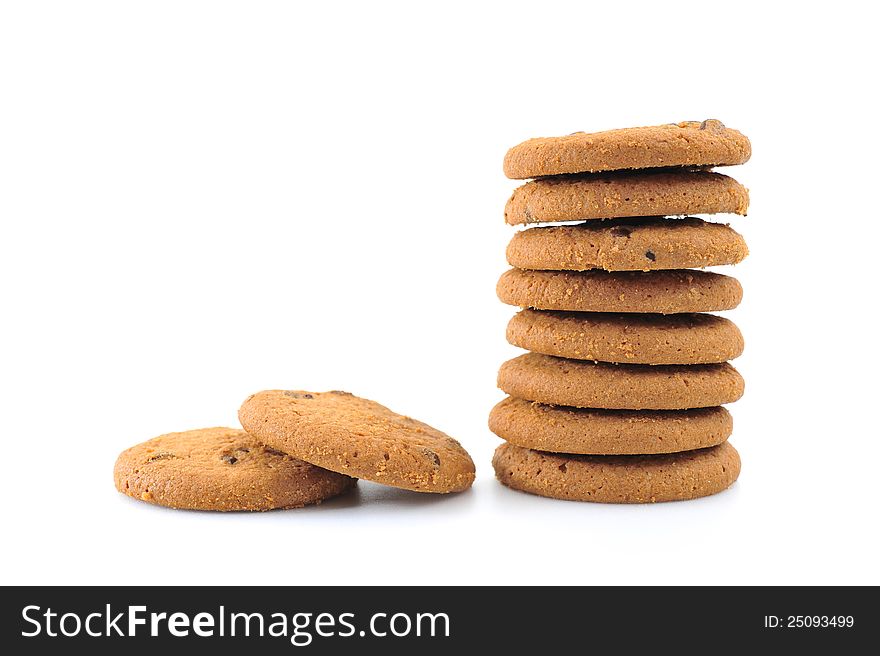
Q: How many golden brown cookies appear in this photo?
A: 10